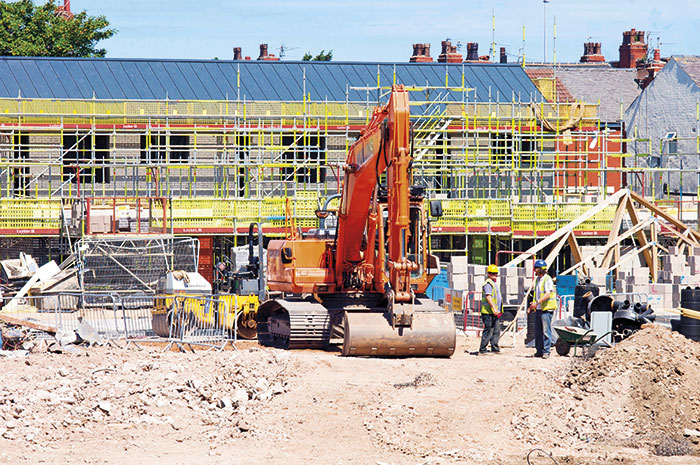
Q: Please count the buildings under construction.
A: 1